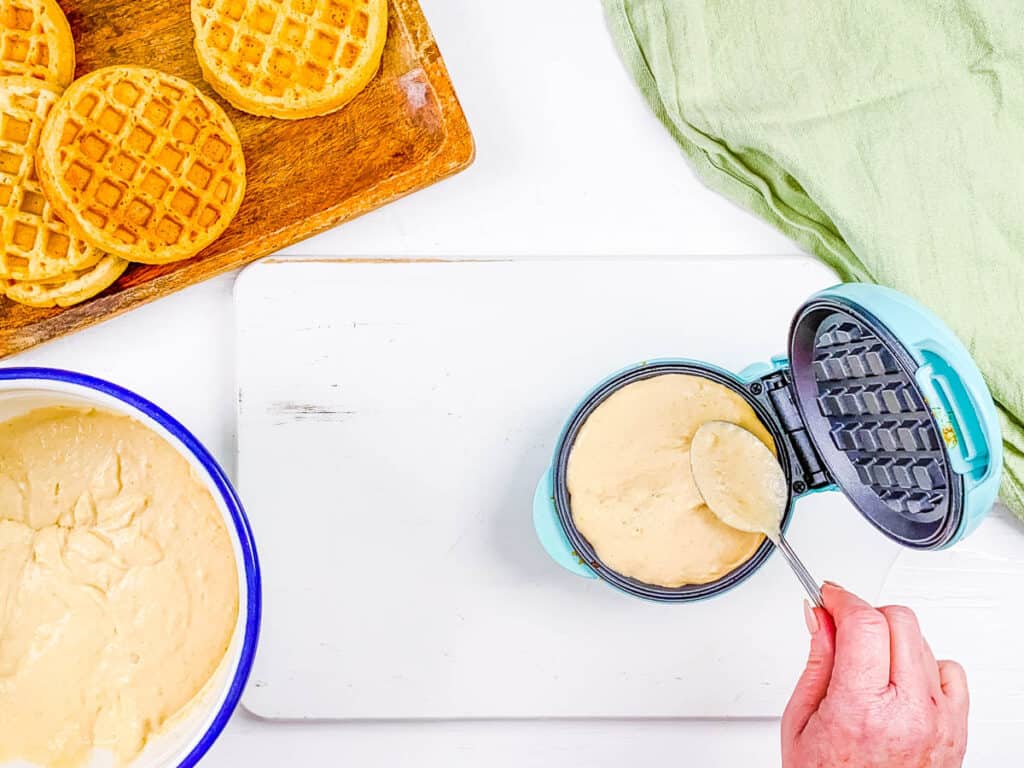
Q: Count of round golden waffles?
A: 5